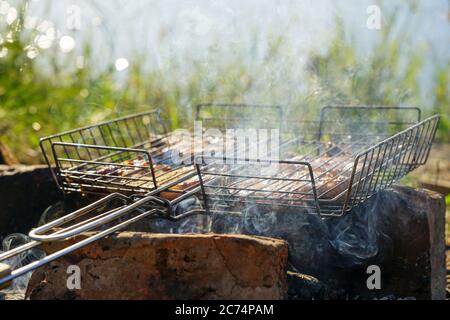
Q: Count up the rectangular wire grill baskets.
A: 1